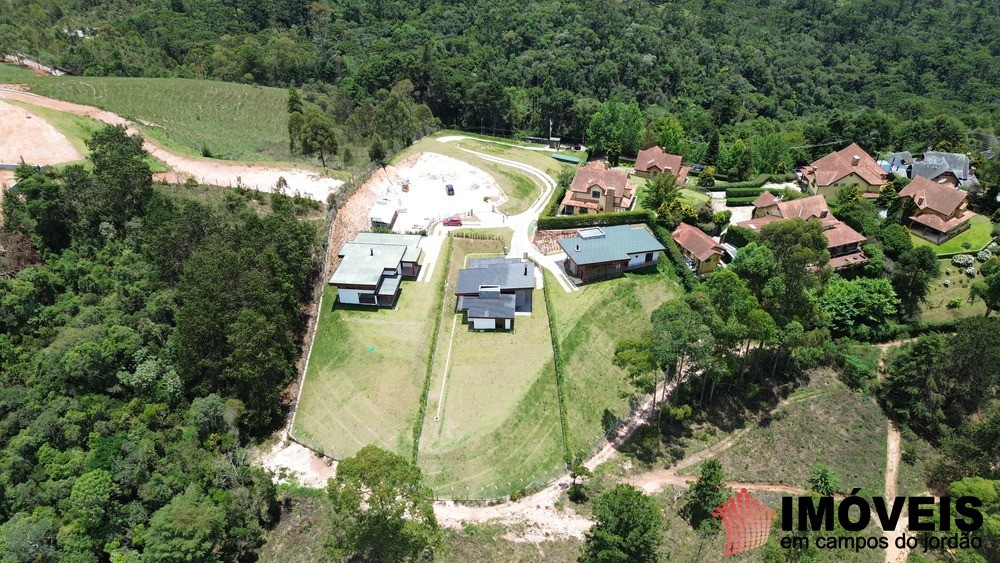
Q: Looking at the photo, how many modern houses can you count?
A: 3